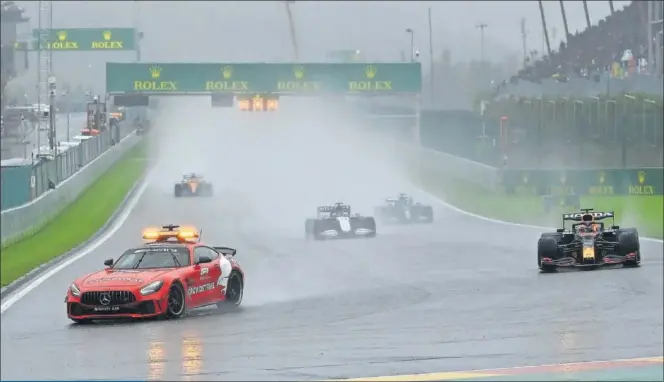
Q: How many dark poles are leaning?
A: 4